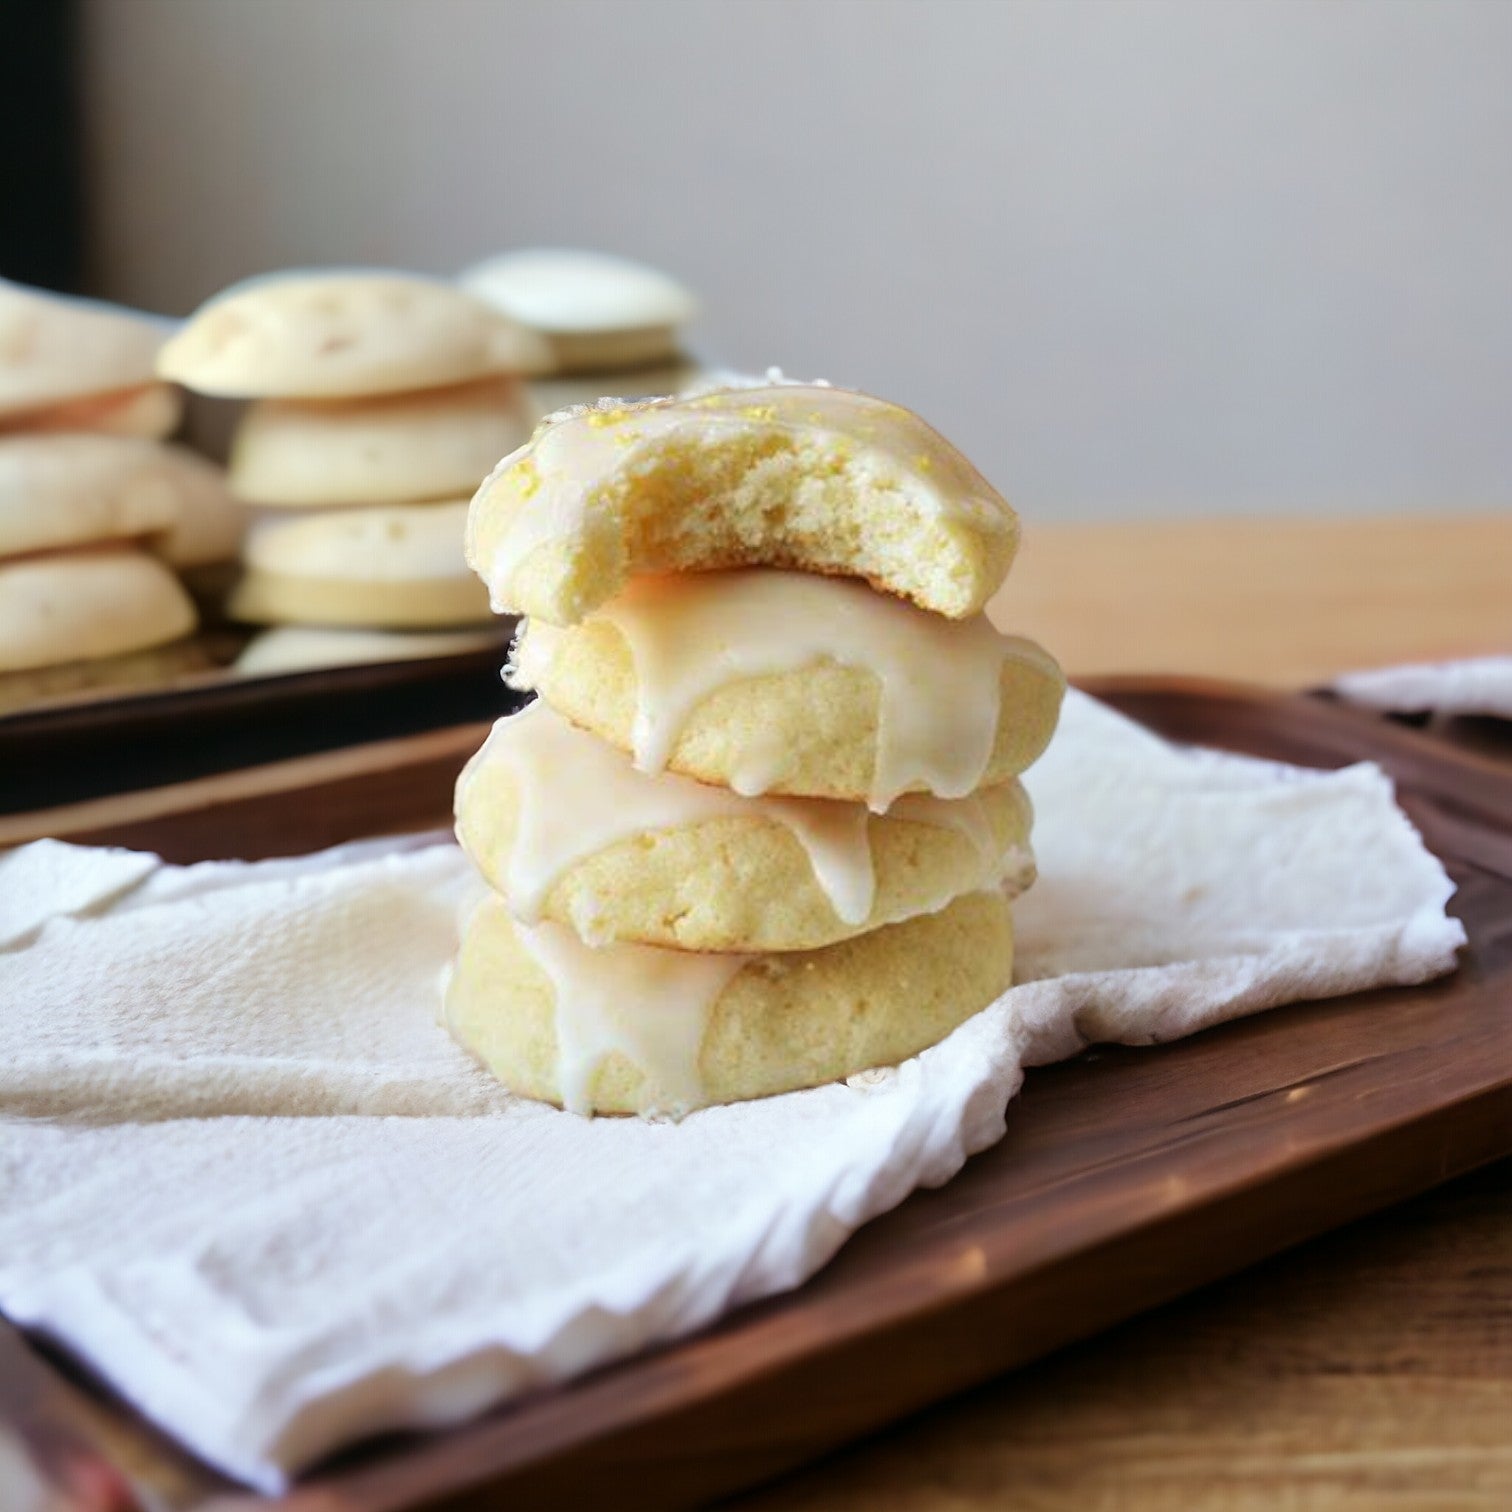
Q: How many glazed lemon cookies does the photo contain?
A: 4